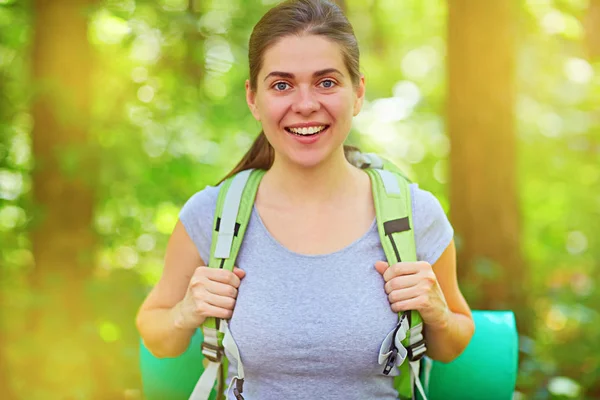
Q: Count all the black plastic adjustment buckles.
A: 2